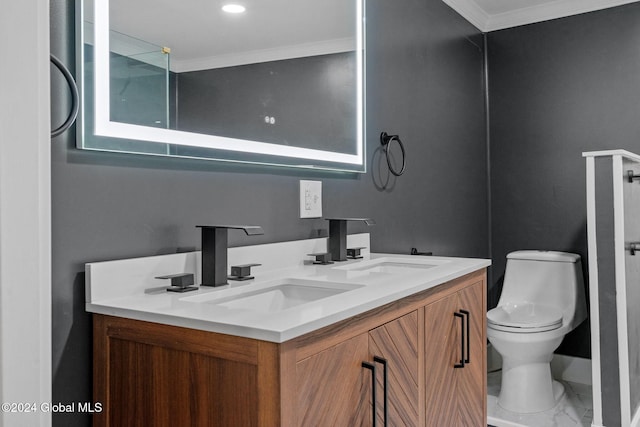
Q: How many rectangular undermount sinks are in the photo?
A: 2